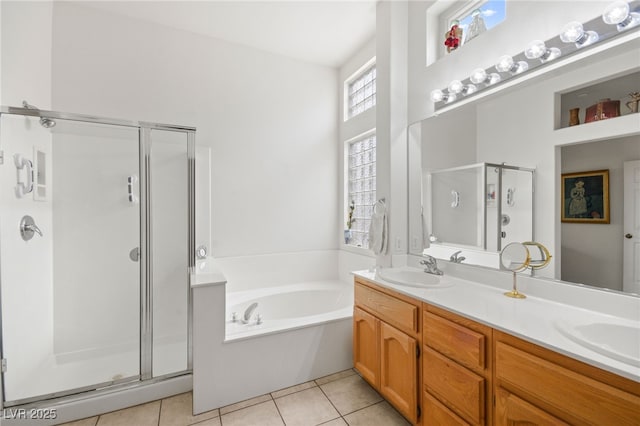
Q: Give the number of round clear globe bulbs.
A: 7